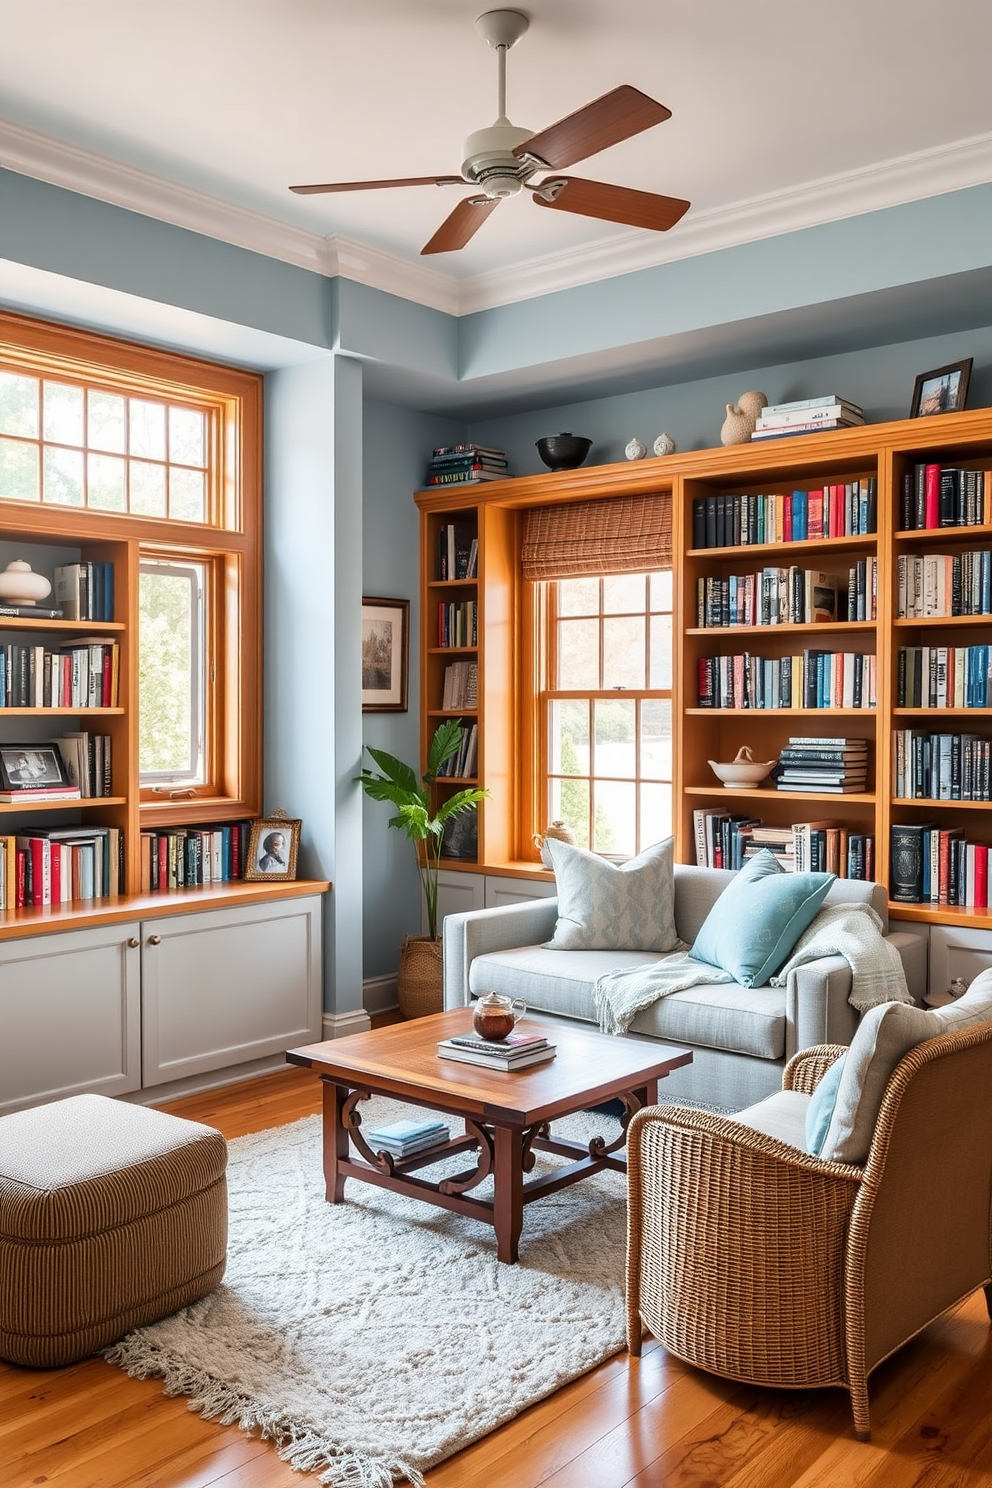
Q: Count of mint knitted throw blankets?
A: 1